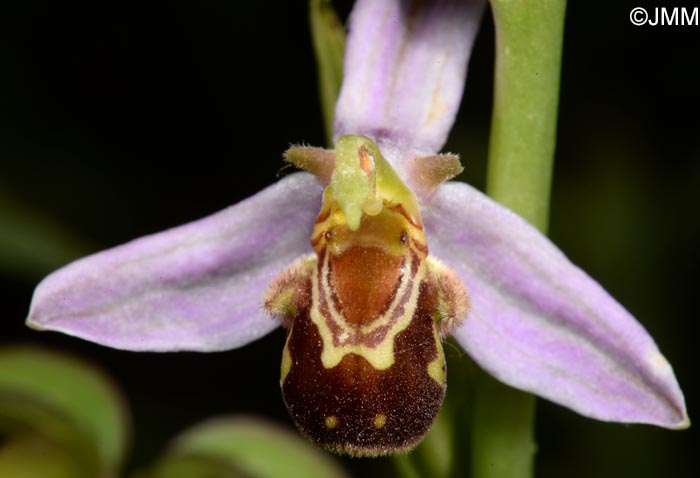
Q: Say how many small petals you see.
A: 2